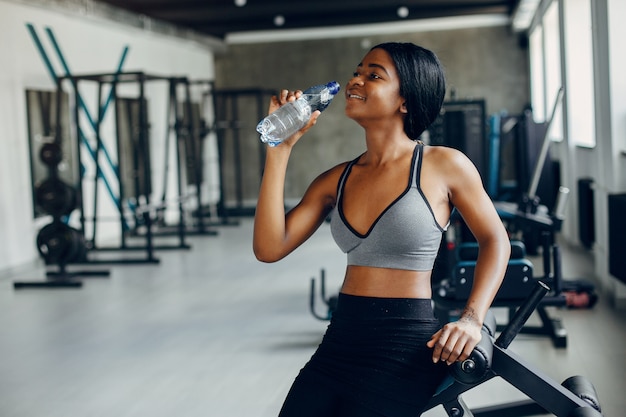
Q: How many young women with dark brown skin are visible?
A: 1